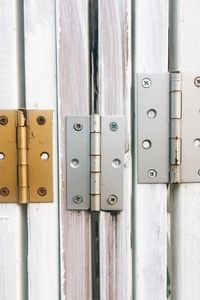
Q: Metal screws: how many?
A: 12